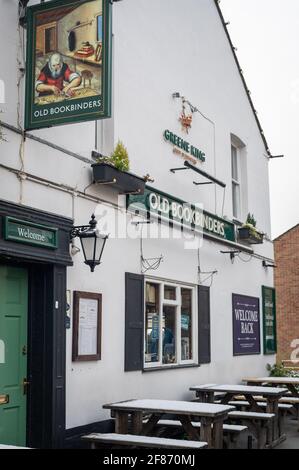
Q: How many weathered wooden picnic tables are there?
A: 3